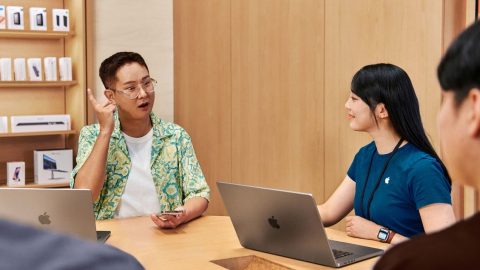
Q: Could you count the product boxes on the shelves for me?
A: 13